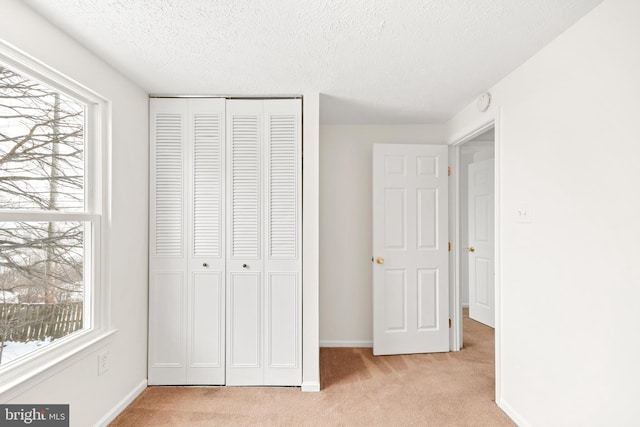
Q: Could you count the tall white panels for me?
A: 4